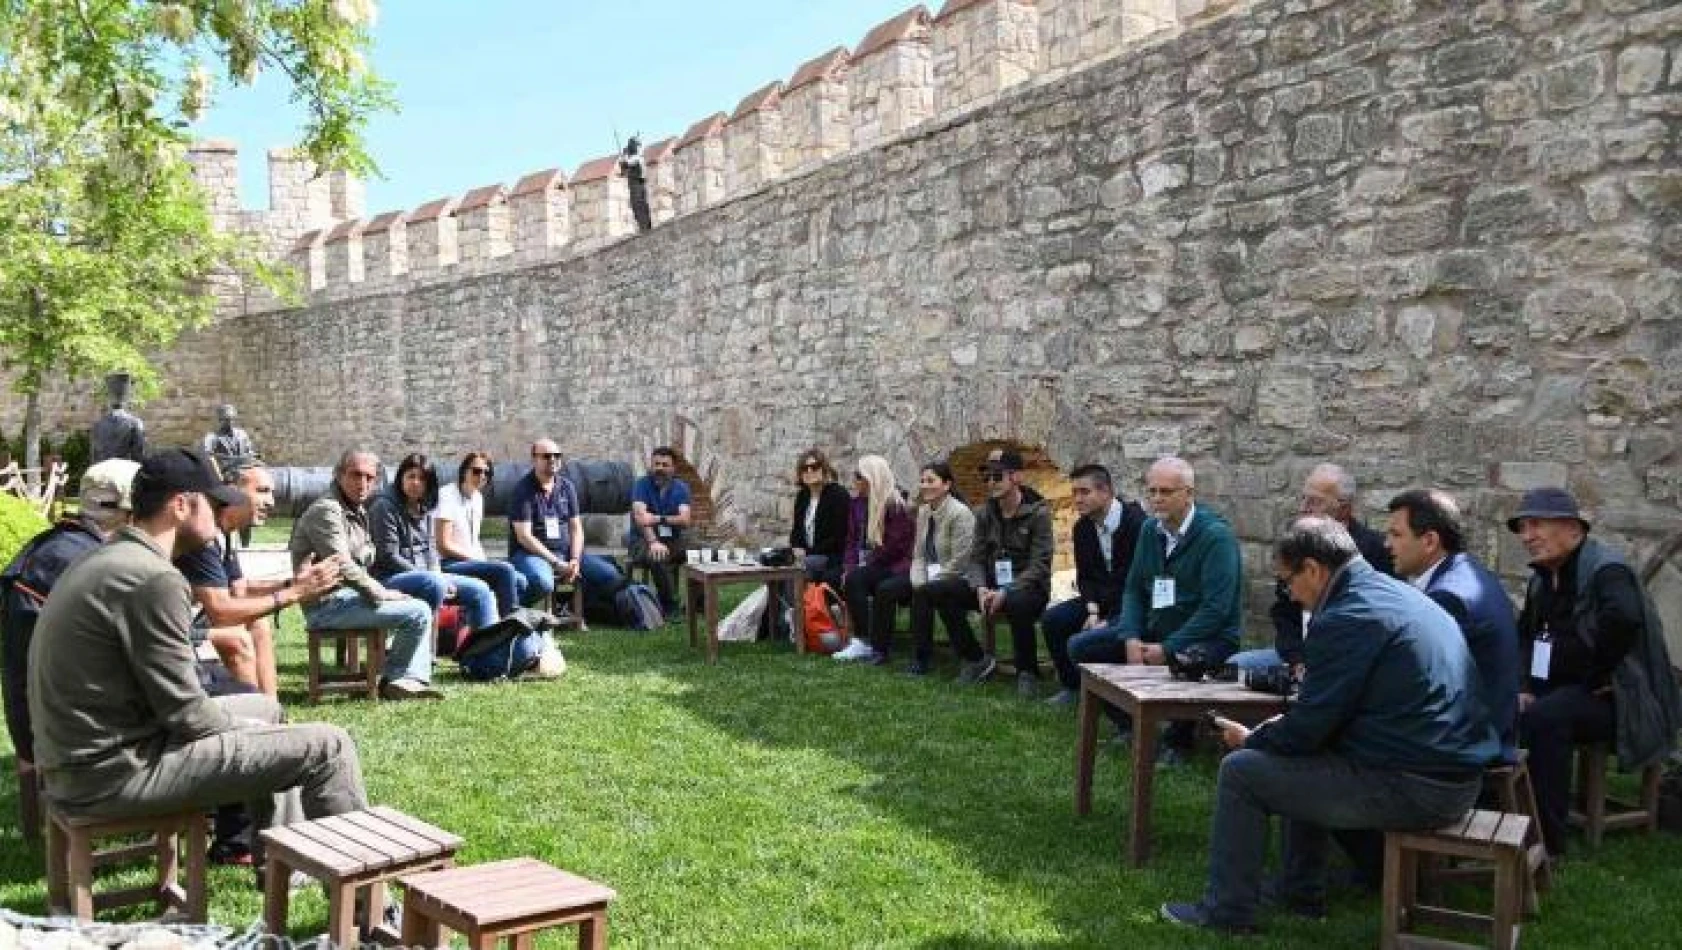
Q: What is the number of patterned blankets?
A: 0